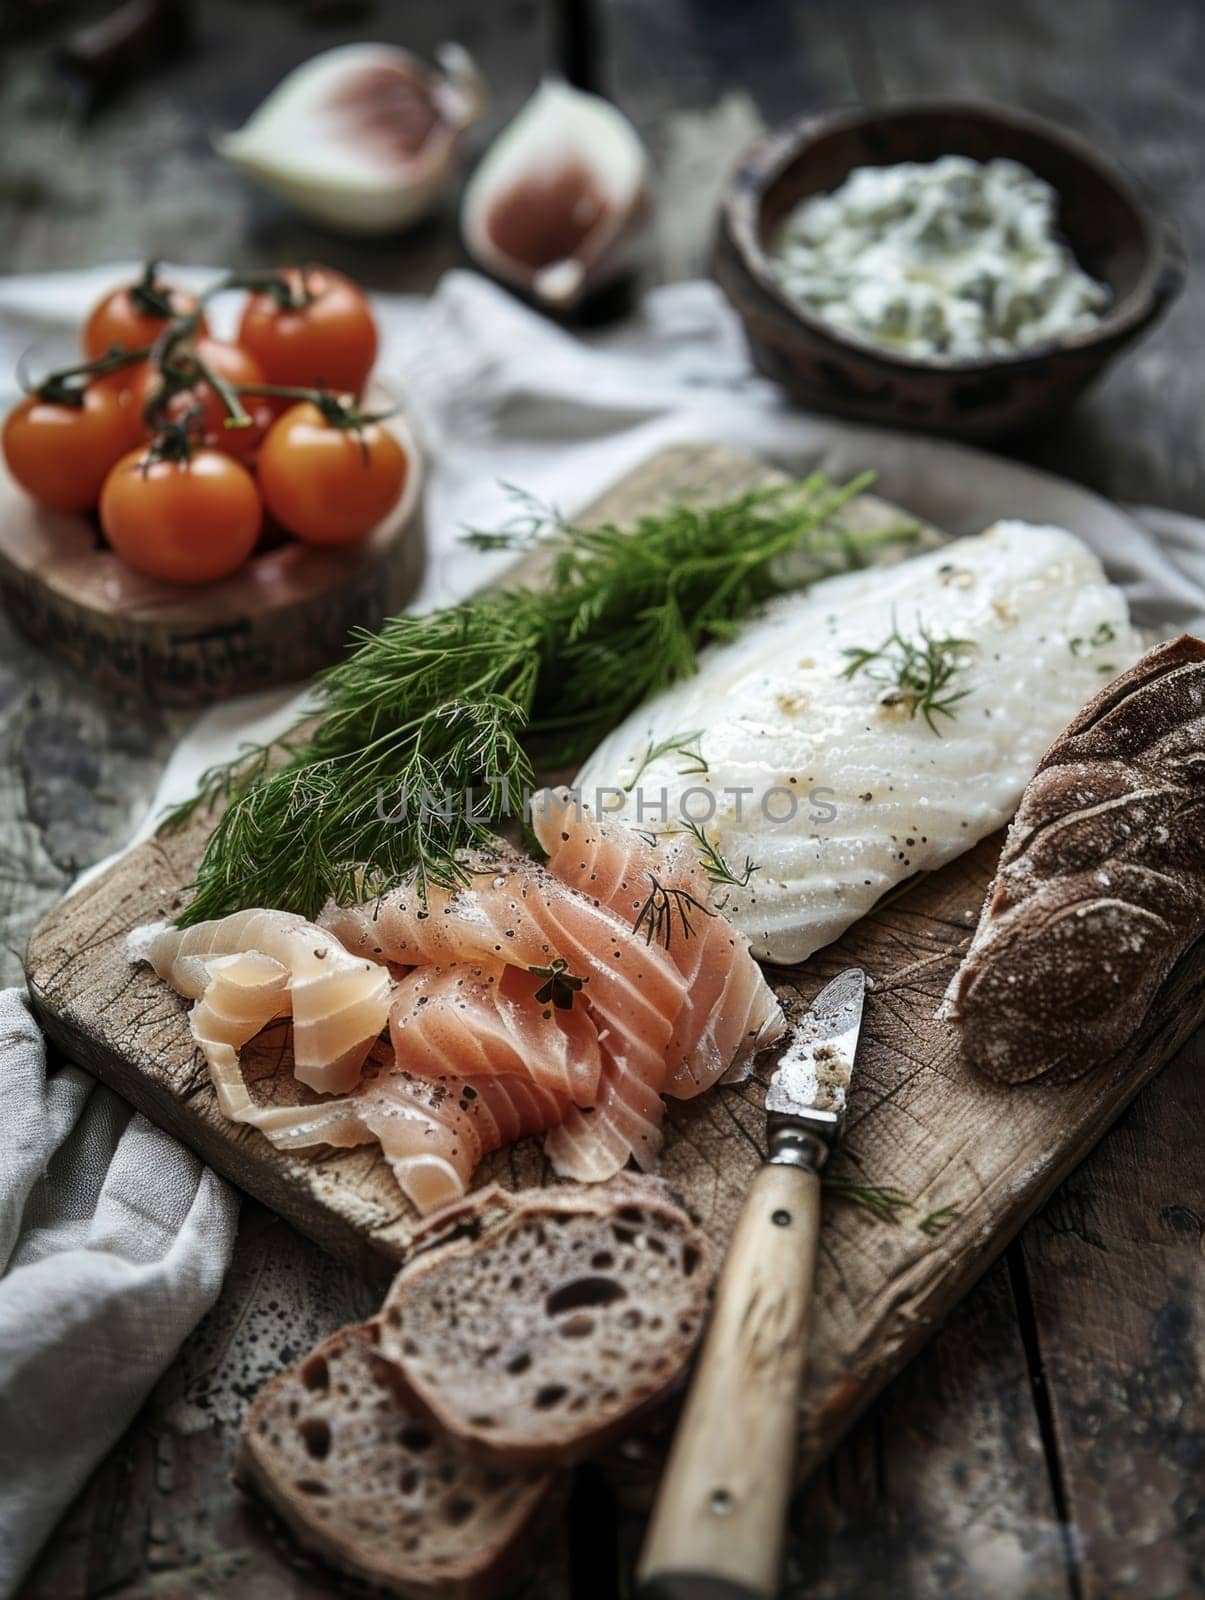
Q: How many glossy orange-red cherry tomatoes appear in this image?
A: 6